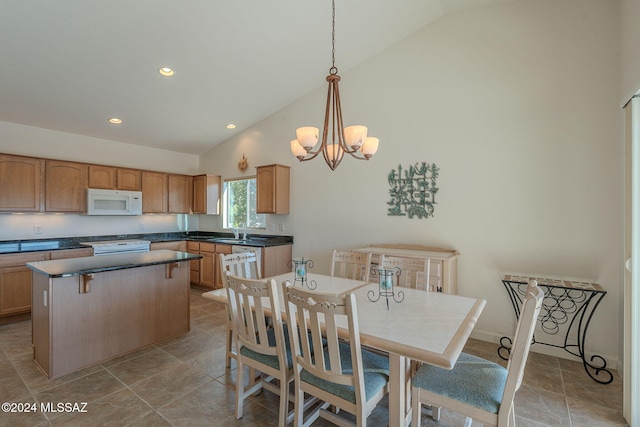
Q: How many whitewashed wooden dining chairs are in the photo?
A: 6